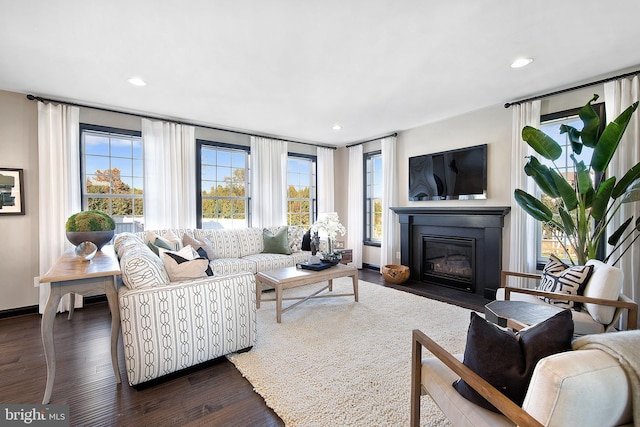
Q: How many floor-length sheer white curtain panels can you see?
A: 8